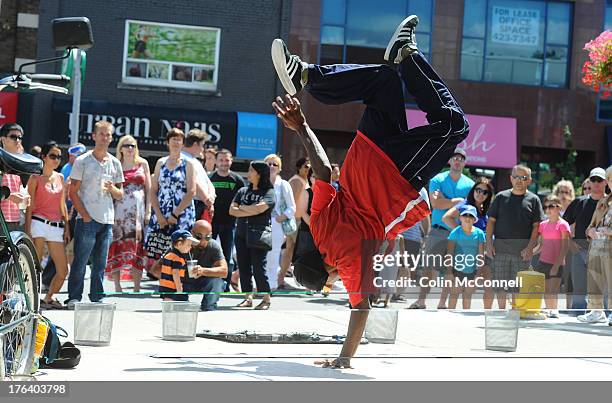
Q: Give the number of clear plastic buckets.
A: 4